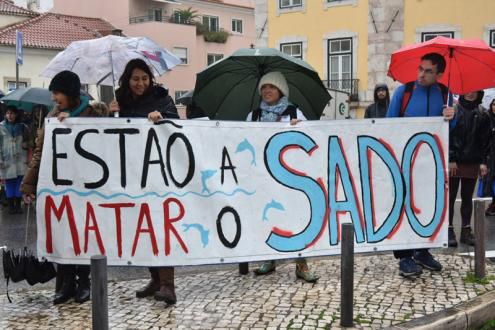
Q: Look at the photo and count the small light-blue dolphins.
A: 4